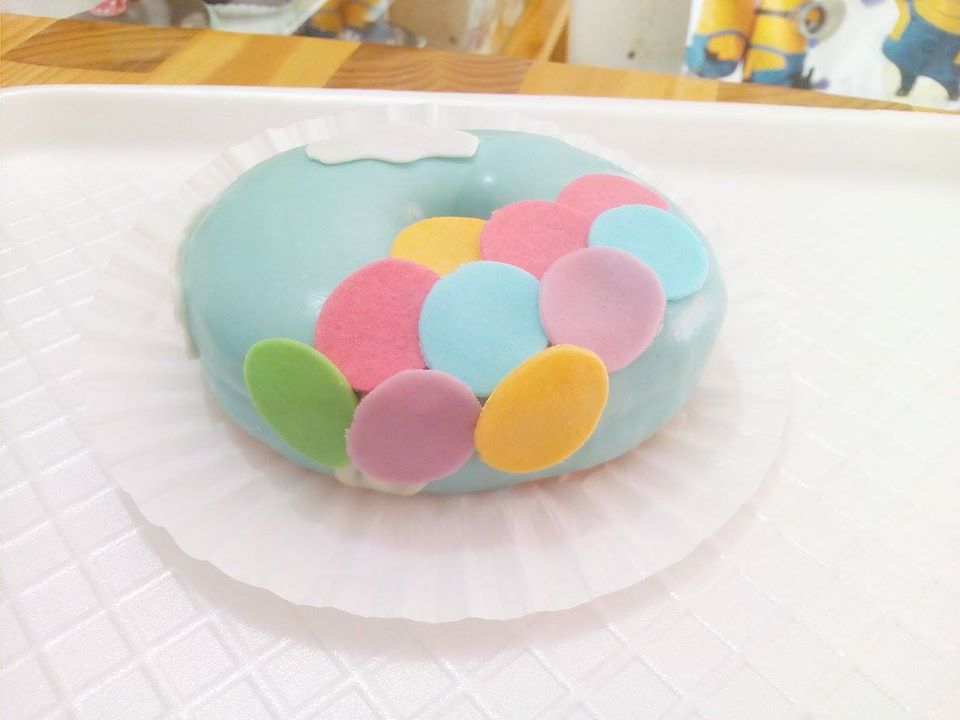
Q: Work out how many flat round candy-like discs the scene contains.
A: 10